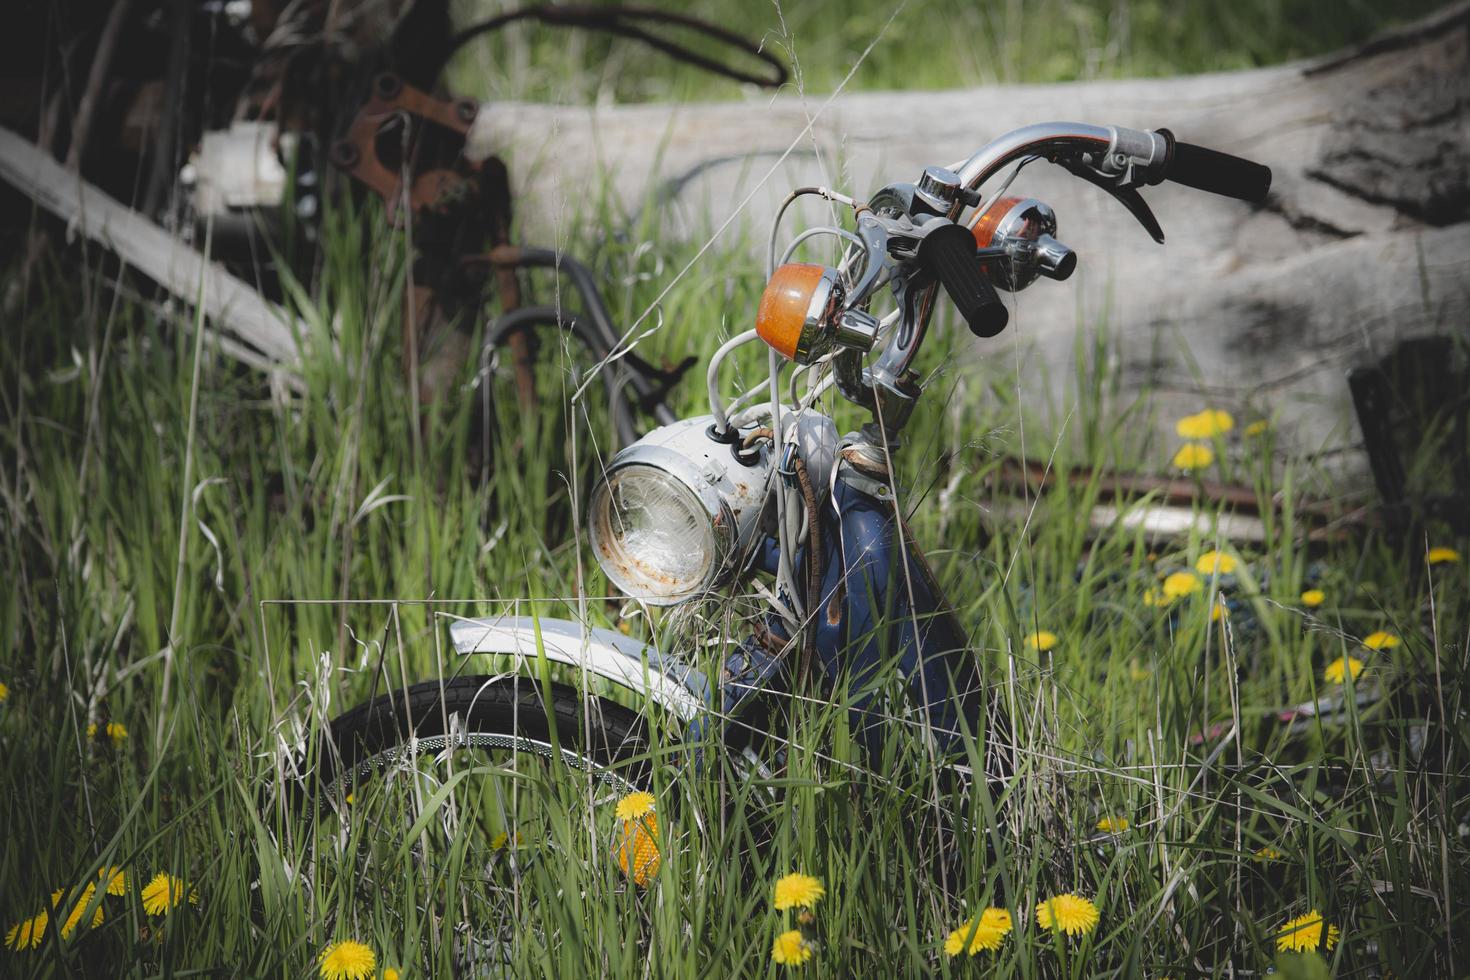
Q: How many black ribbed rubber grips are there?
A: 2